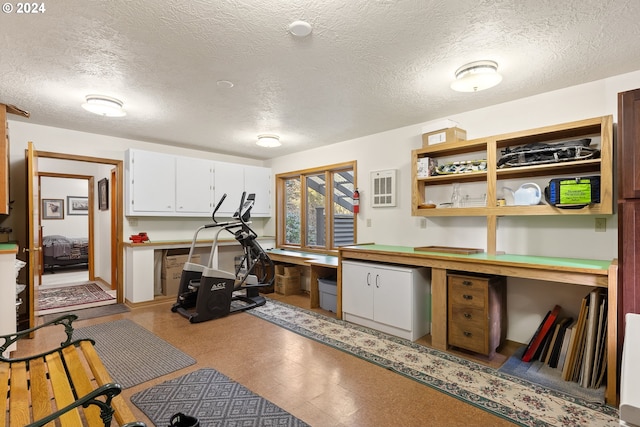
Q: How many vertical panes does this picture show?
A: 3